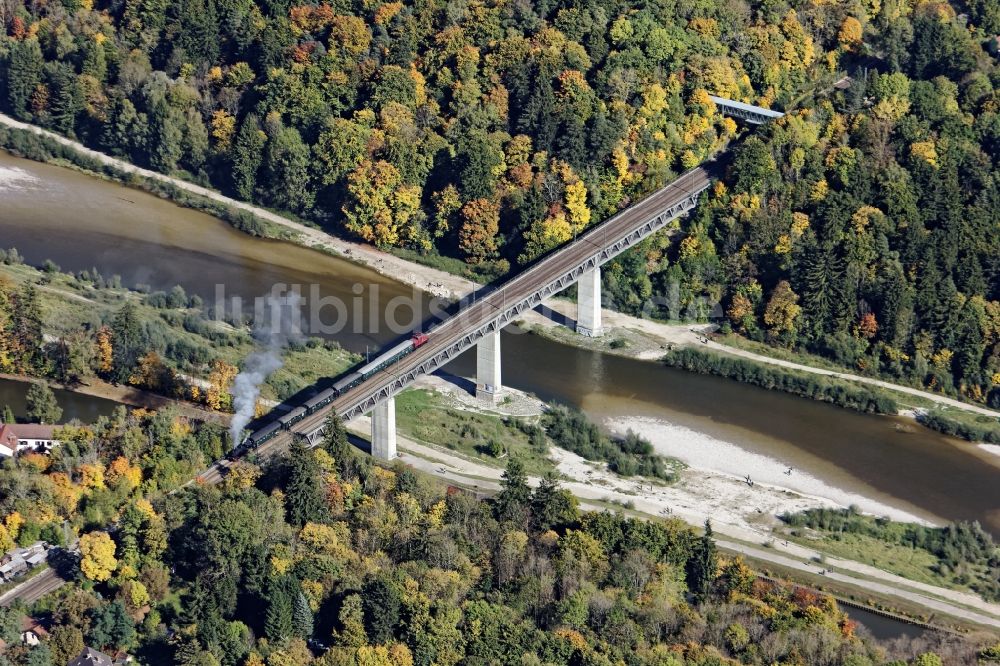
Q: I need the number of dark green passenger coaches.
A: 5